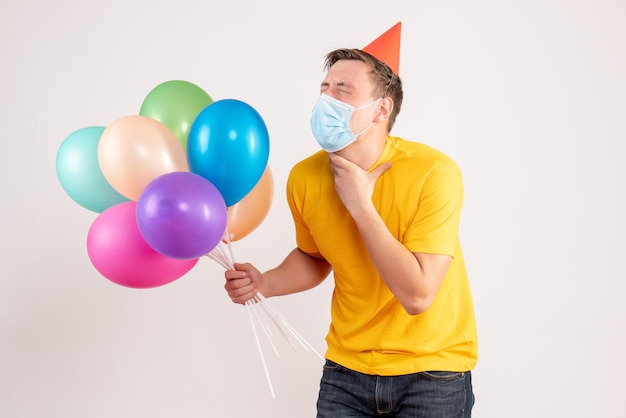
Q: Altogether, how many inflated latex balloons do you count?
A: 7